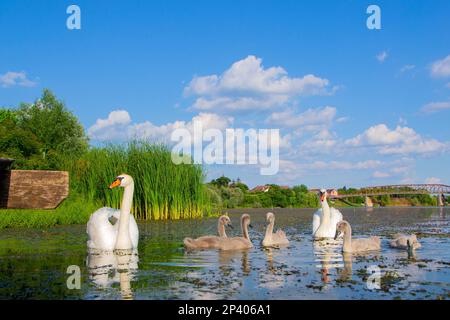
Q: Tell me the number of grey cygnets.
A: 5